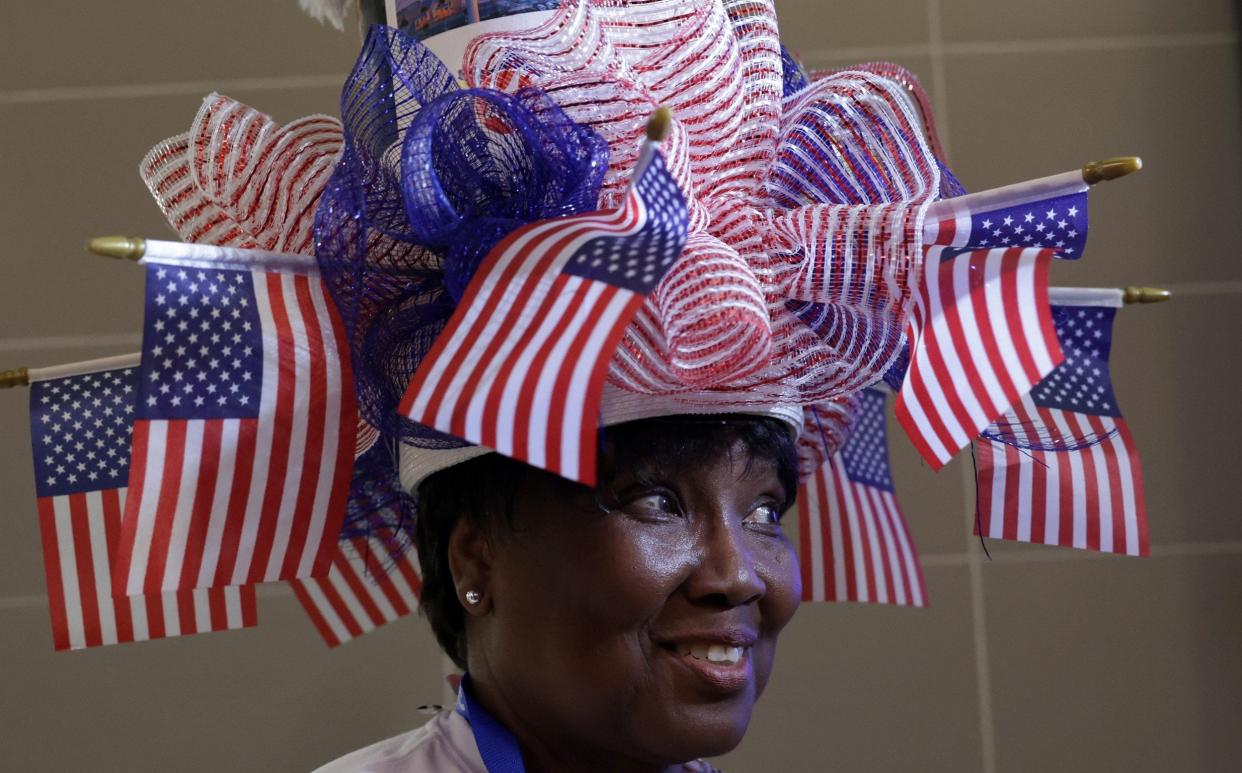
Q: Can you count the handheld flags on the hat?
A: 7